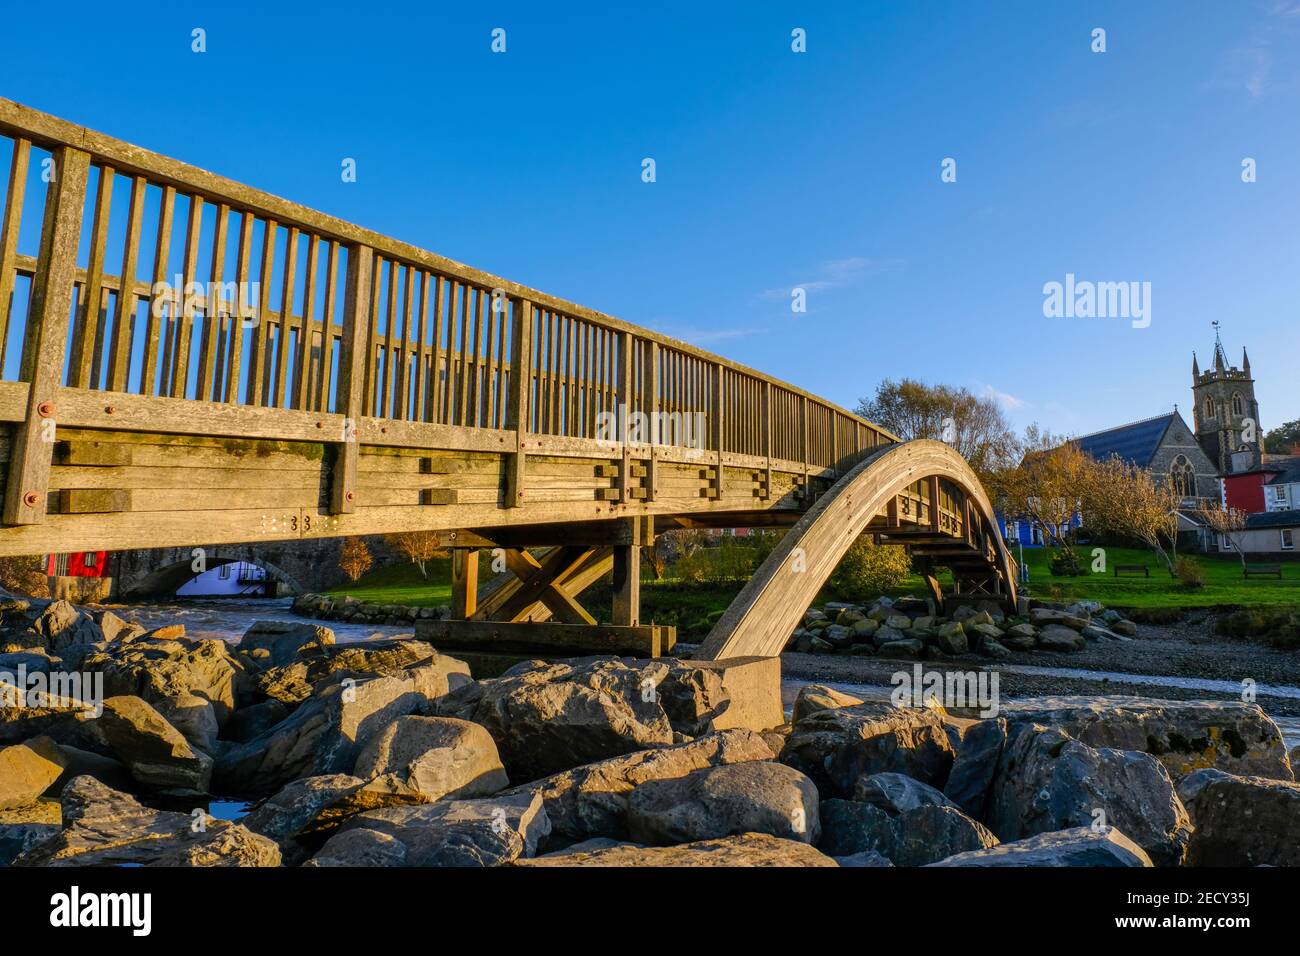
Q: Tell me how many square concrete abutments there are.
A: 1